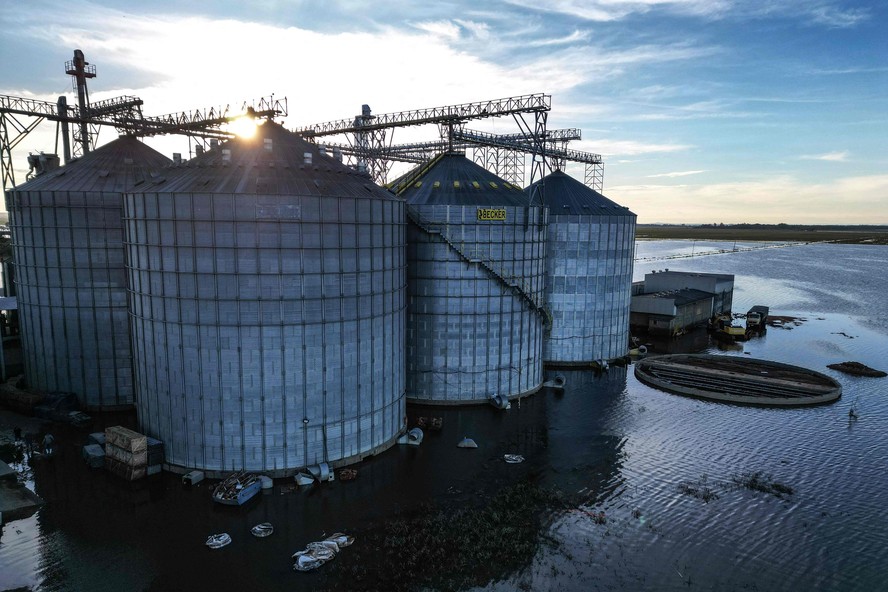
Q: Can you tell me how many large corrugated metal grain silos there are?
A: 4